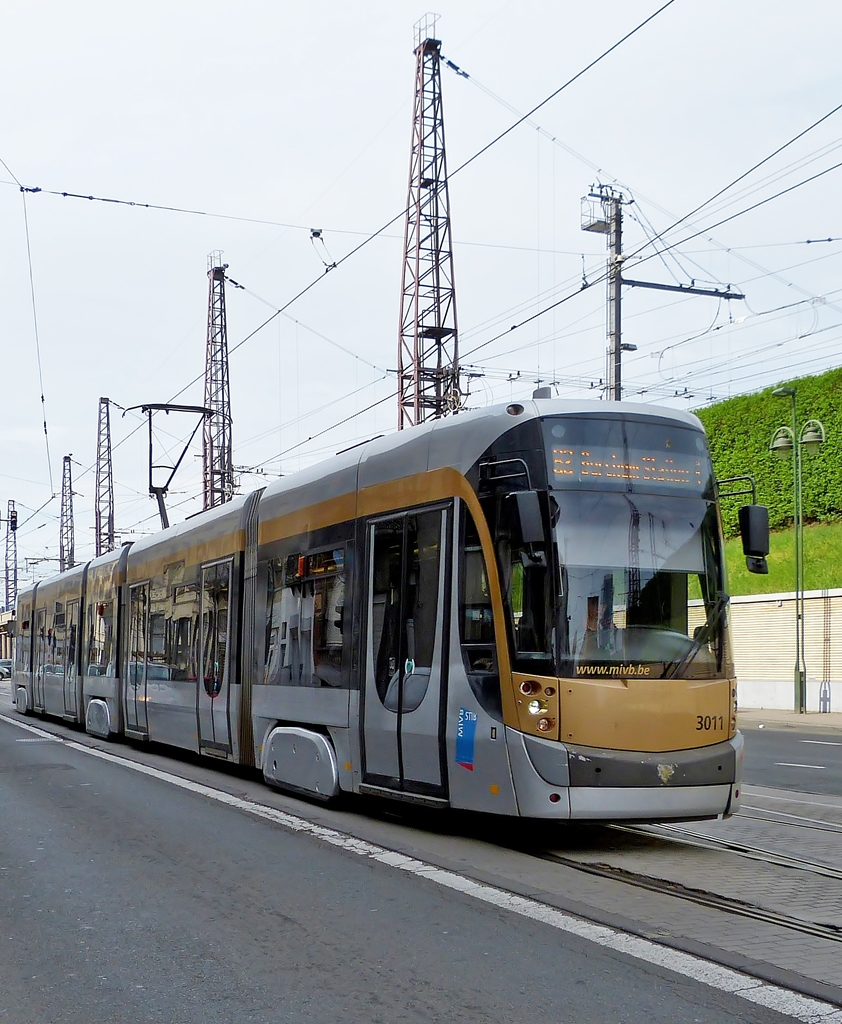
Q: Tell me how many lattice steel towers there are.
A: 5